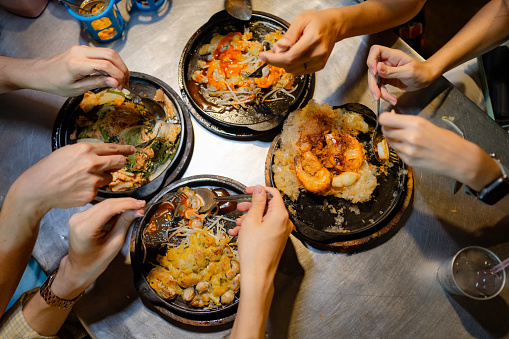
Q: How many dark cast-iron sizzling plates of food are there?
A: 4